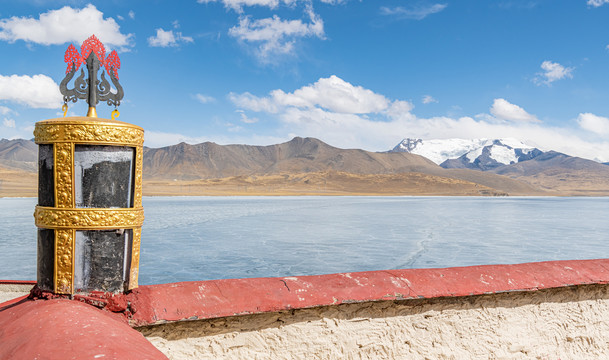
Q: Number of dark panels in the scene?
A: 4